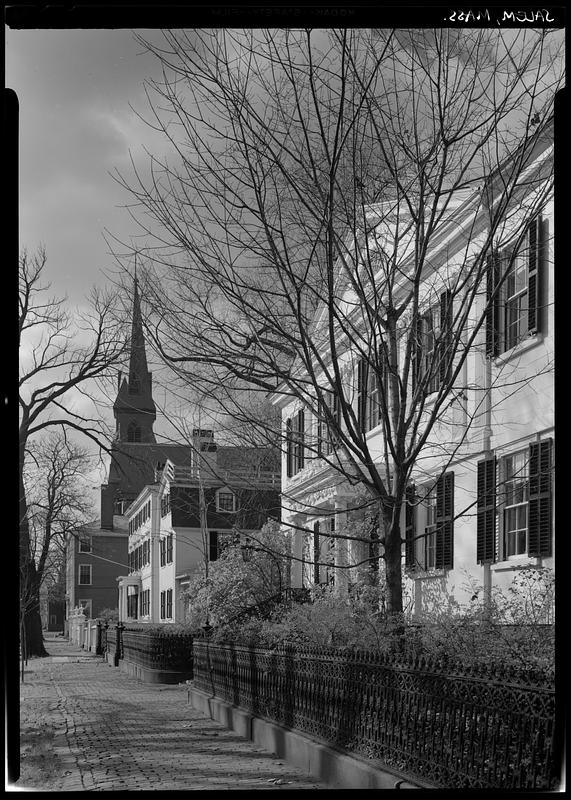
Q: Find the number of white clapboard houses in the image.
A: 2